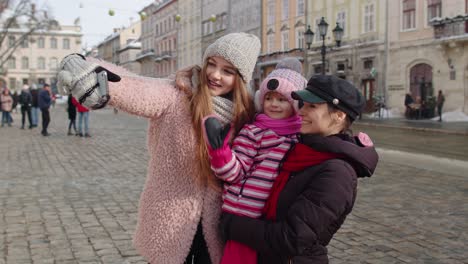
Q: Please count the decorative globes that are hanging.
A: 4